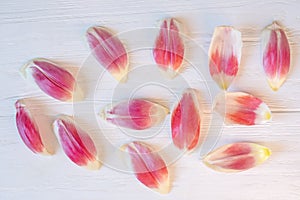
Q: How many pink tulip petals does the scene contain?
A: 12